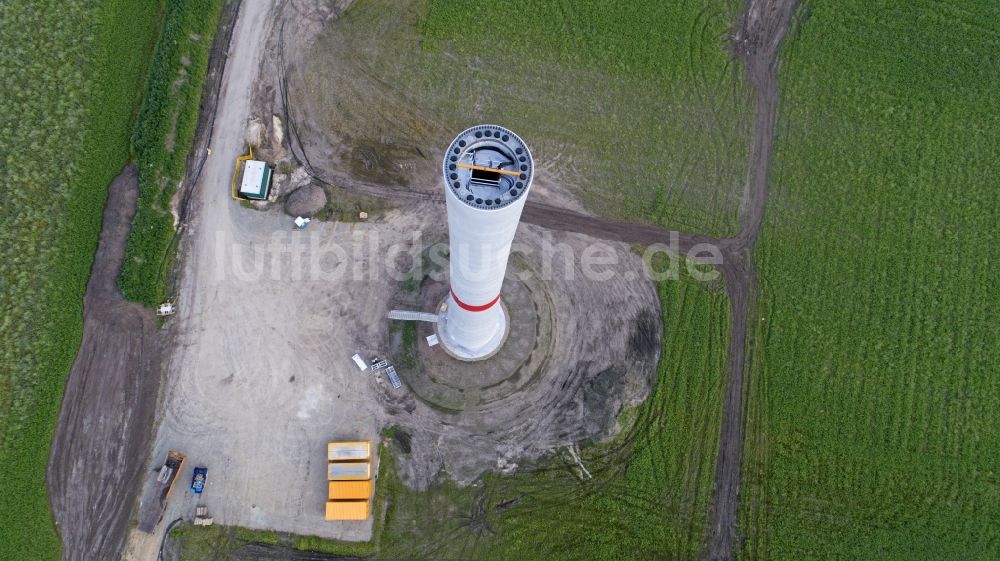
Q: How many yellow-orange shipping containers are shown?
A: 4